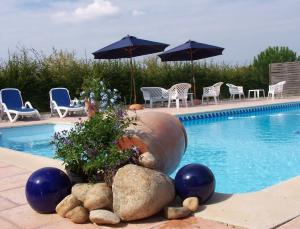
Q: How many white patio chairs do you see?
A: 5